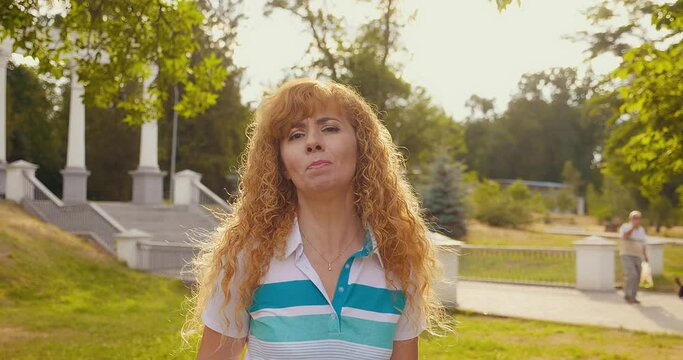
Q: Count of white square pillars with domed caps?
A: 6